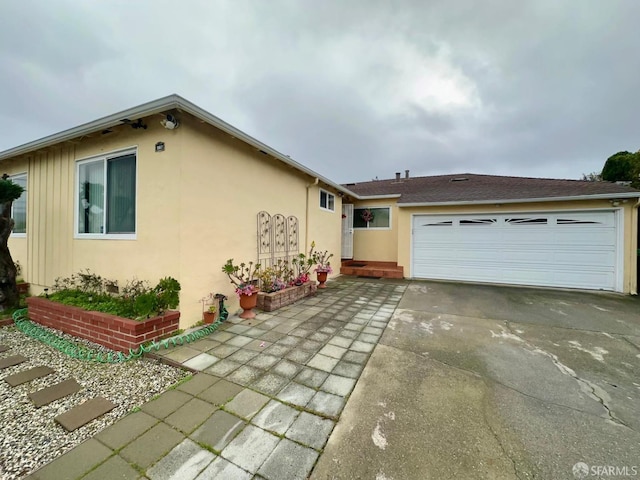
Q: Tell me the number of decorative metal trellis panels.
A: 3